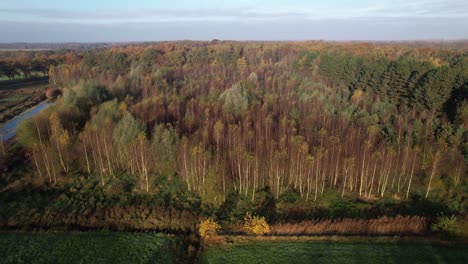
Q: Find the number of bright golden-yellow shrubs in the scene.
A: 2